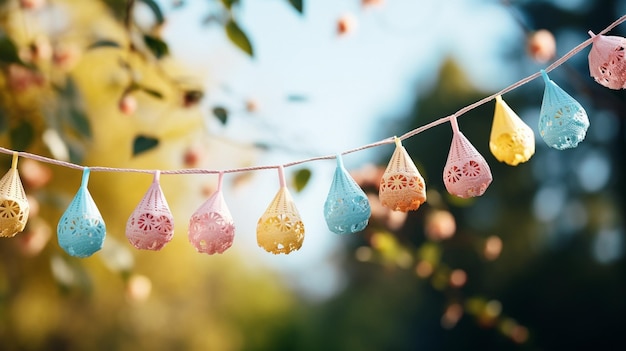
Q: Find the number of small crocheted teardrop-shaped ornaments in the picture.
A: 11